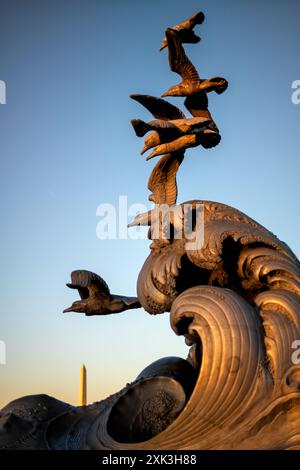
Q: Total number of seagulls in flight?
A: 6